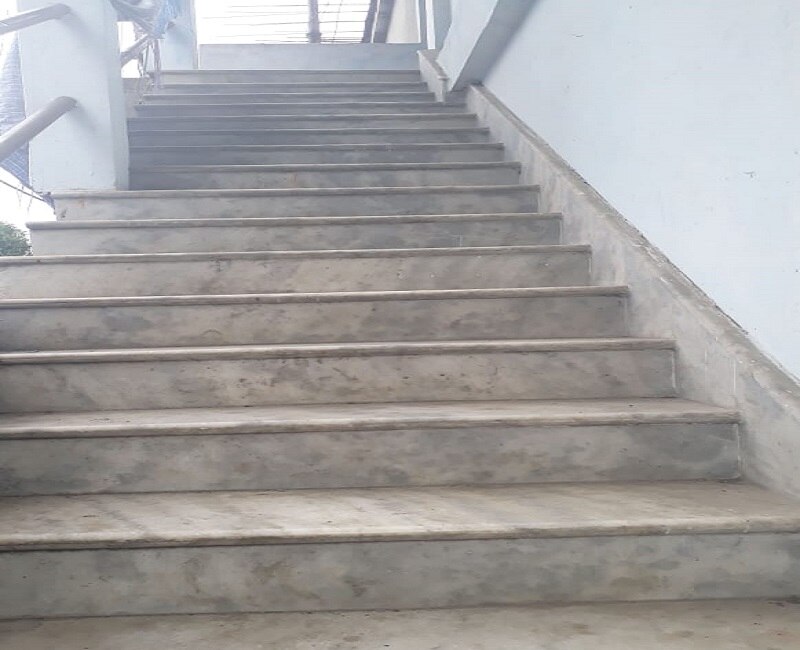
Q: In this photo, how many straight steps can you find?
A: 15